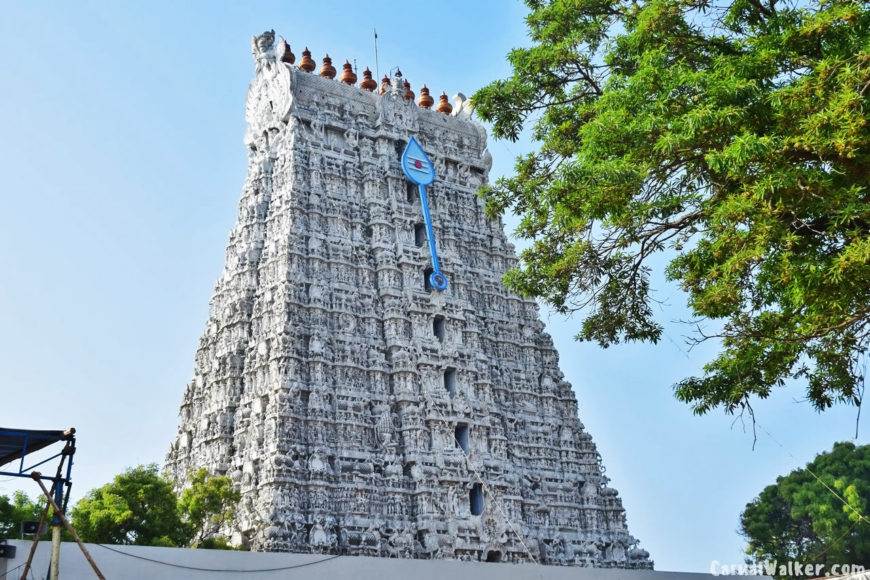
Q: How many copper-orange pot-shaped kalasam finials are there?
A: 9